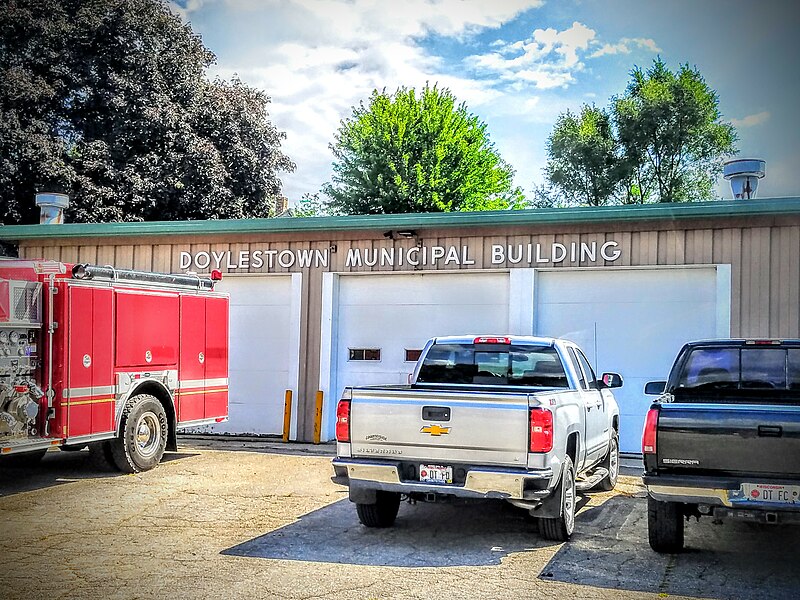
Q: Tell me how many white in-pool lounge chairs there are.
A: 0